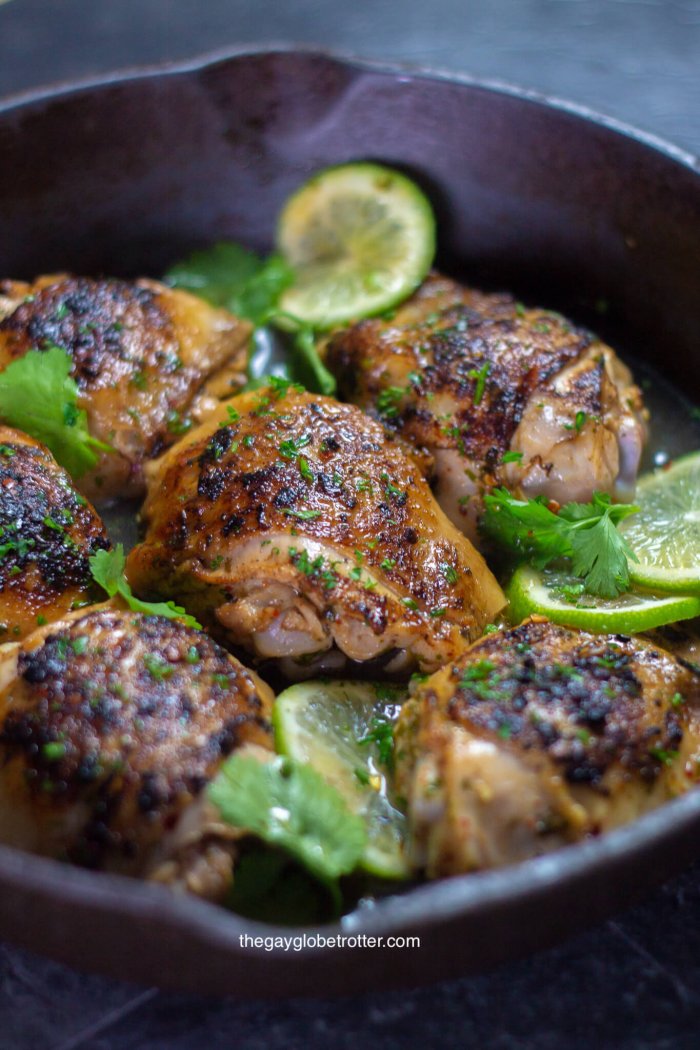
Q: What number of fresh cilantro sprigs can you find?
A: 5